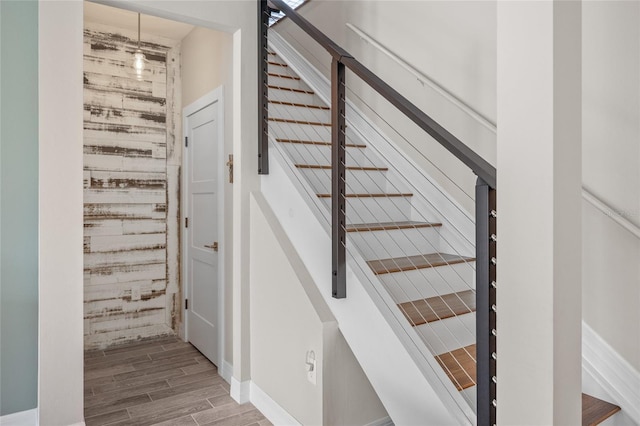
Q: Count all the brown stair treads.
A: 14